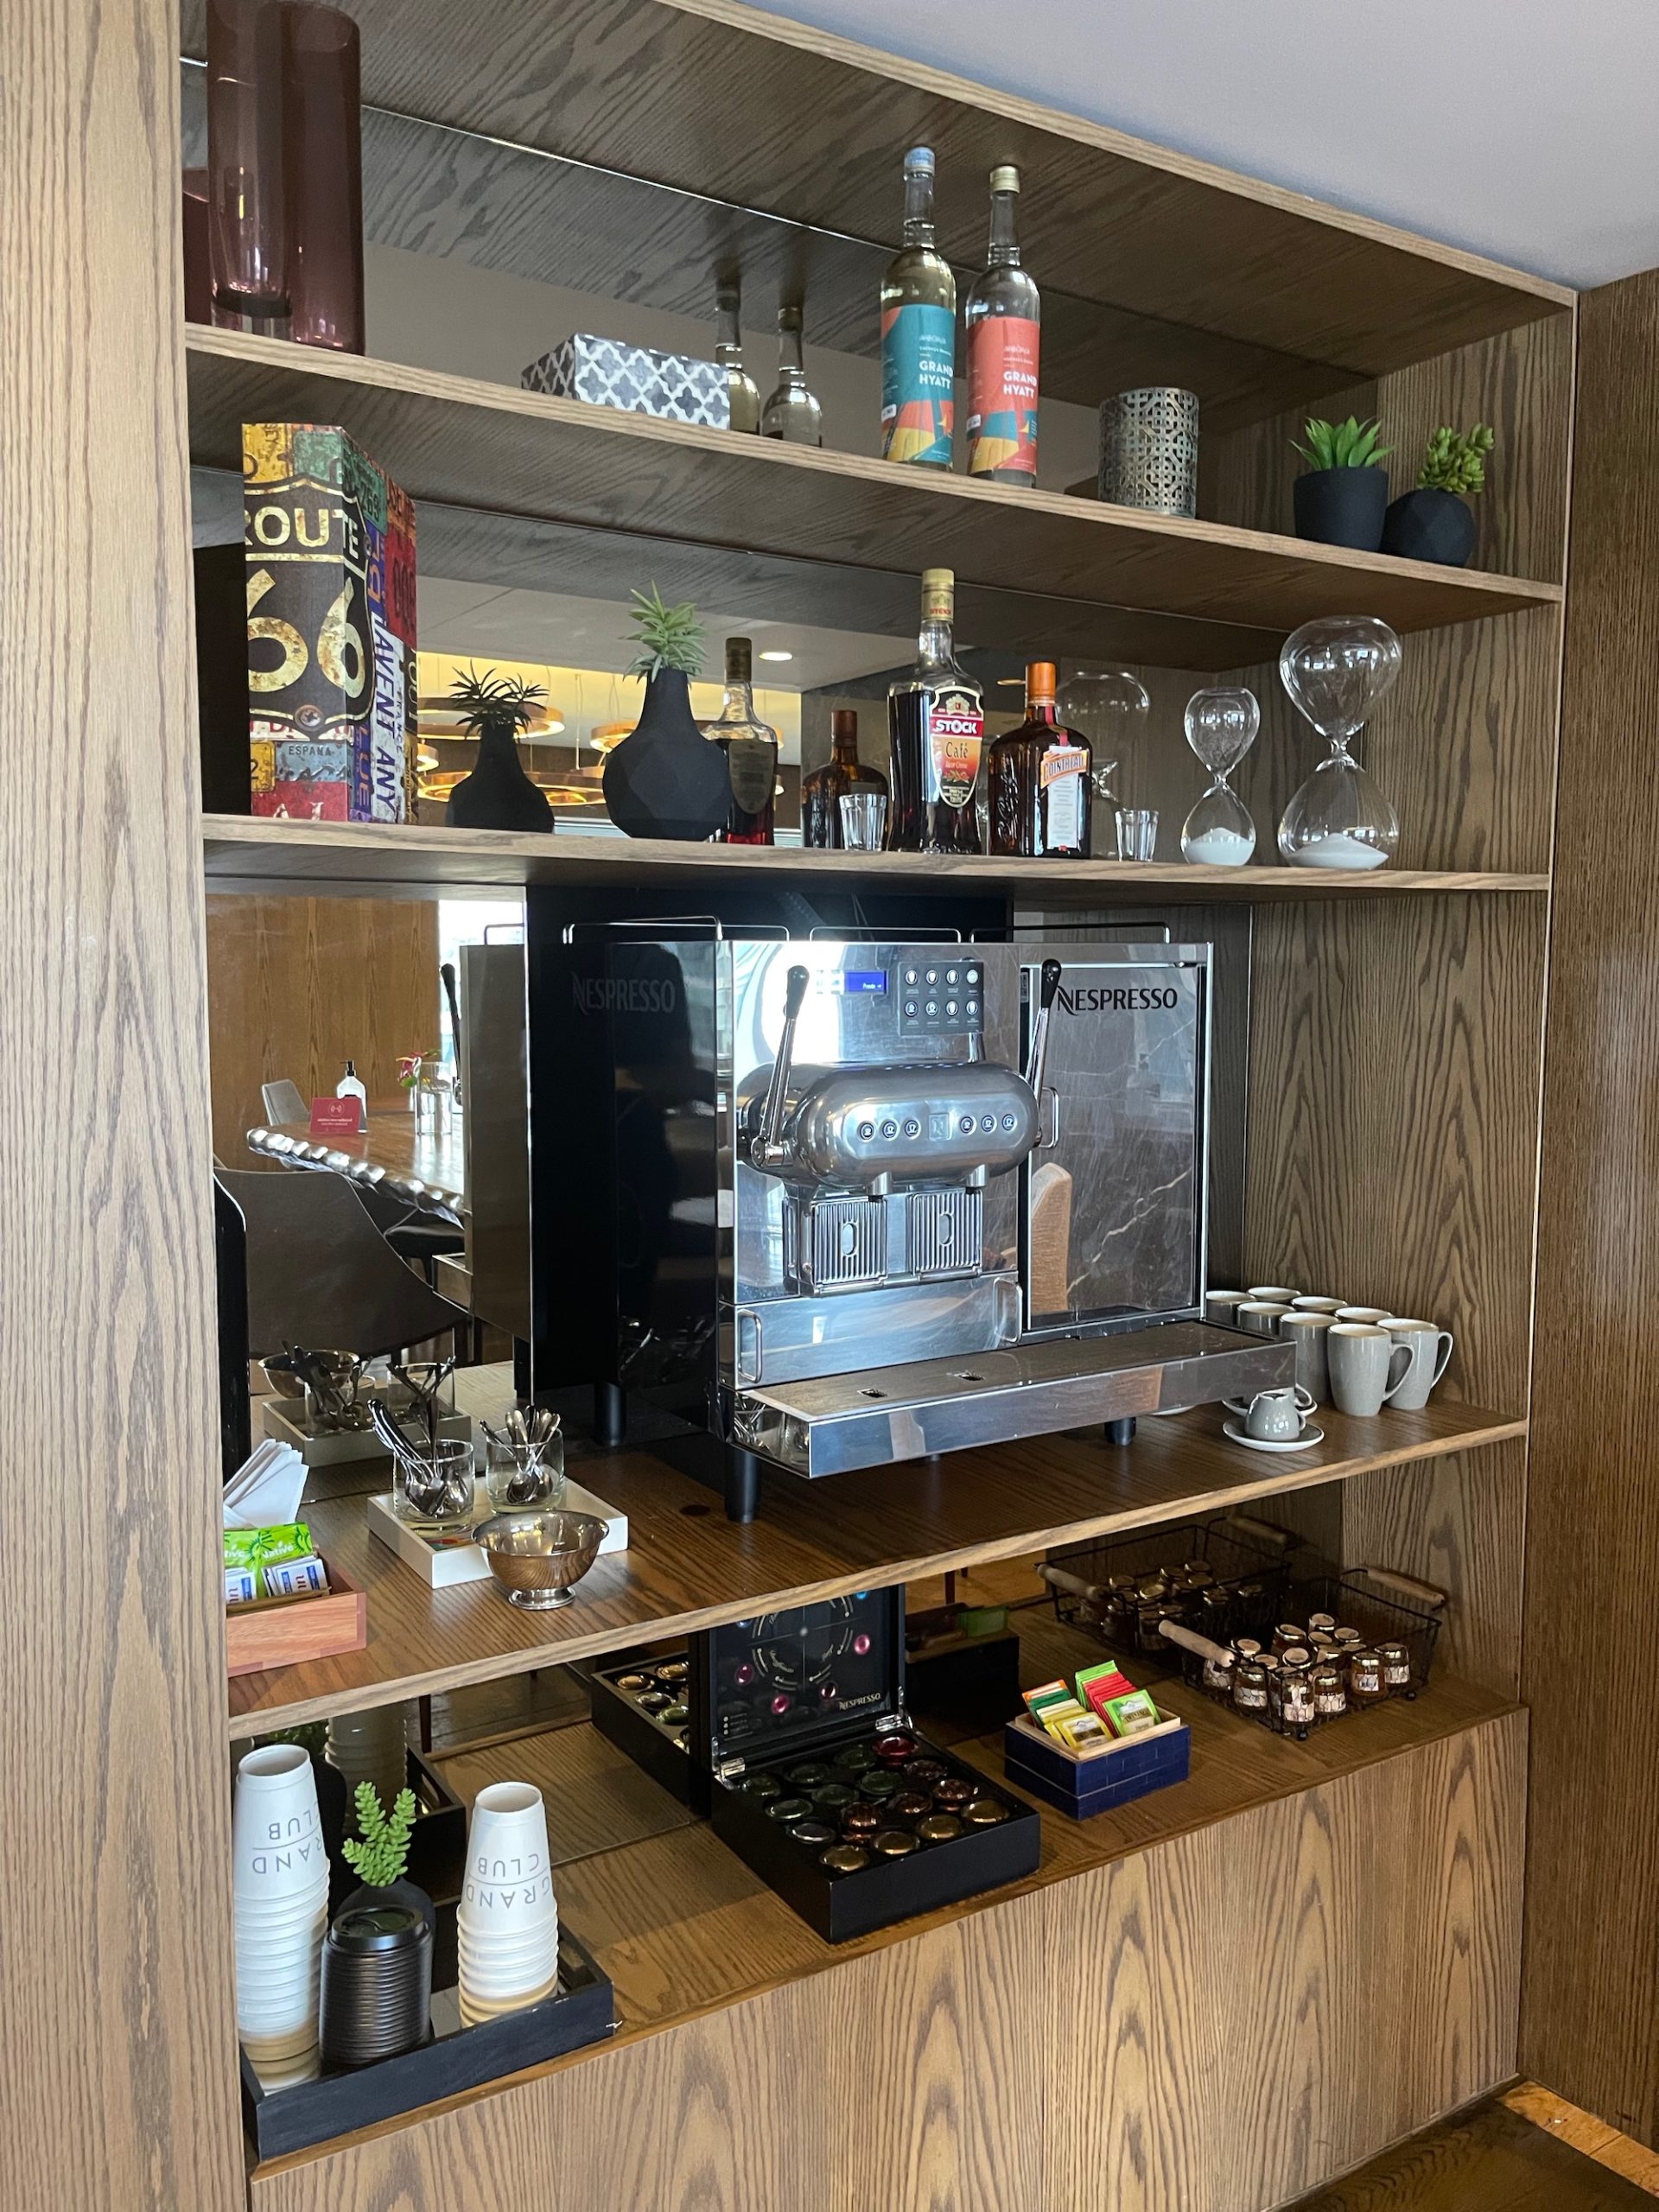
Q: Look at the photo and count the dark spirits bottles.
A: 2